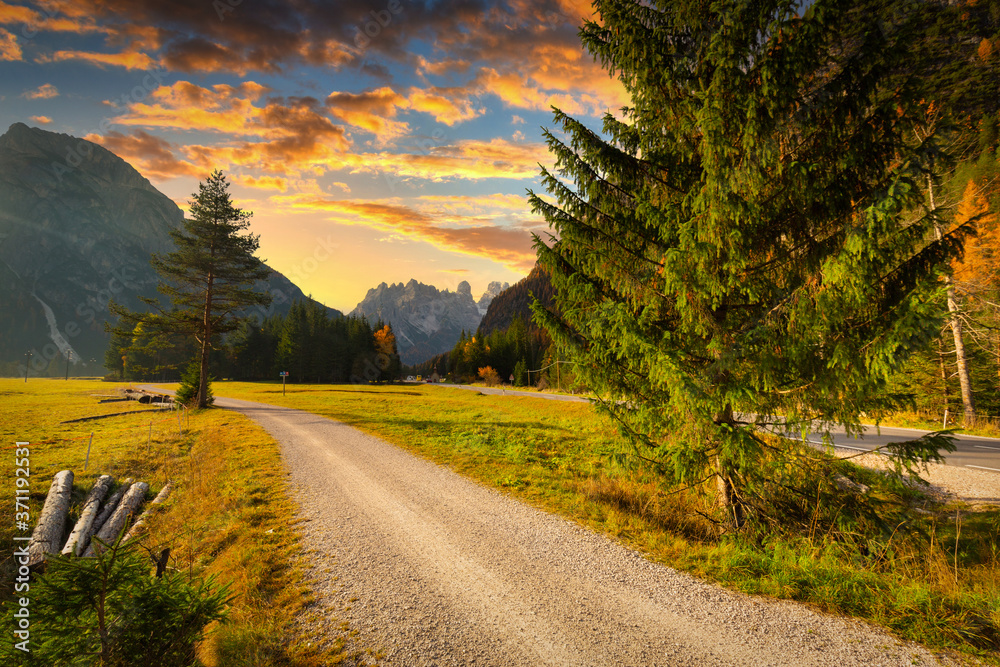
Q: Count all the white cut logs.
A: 5